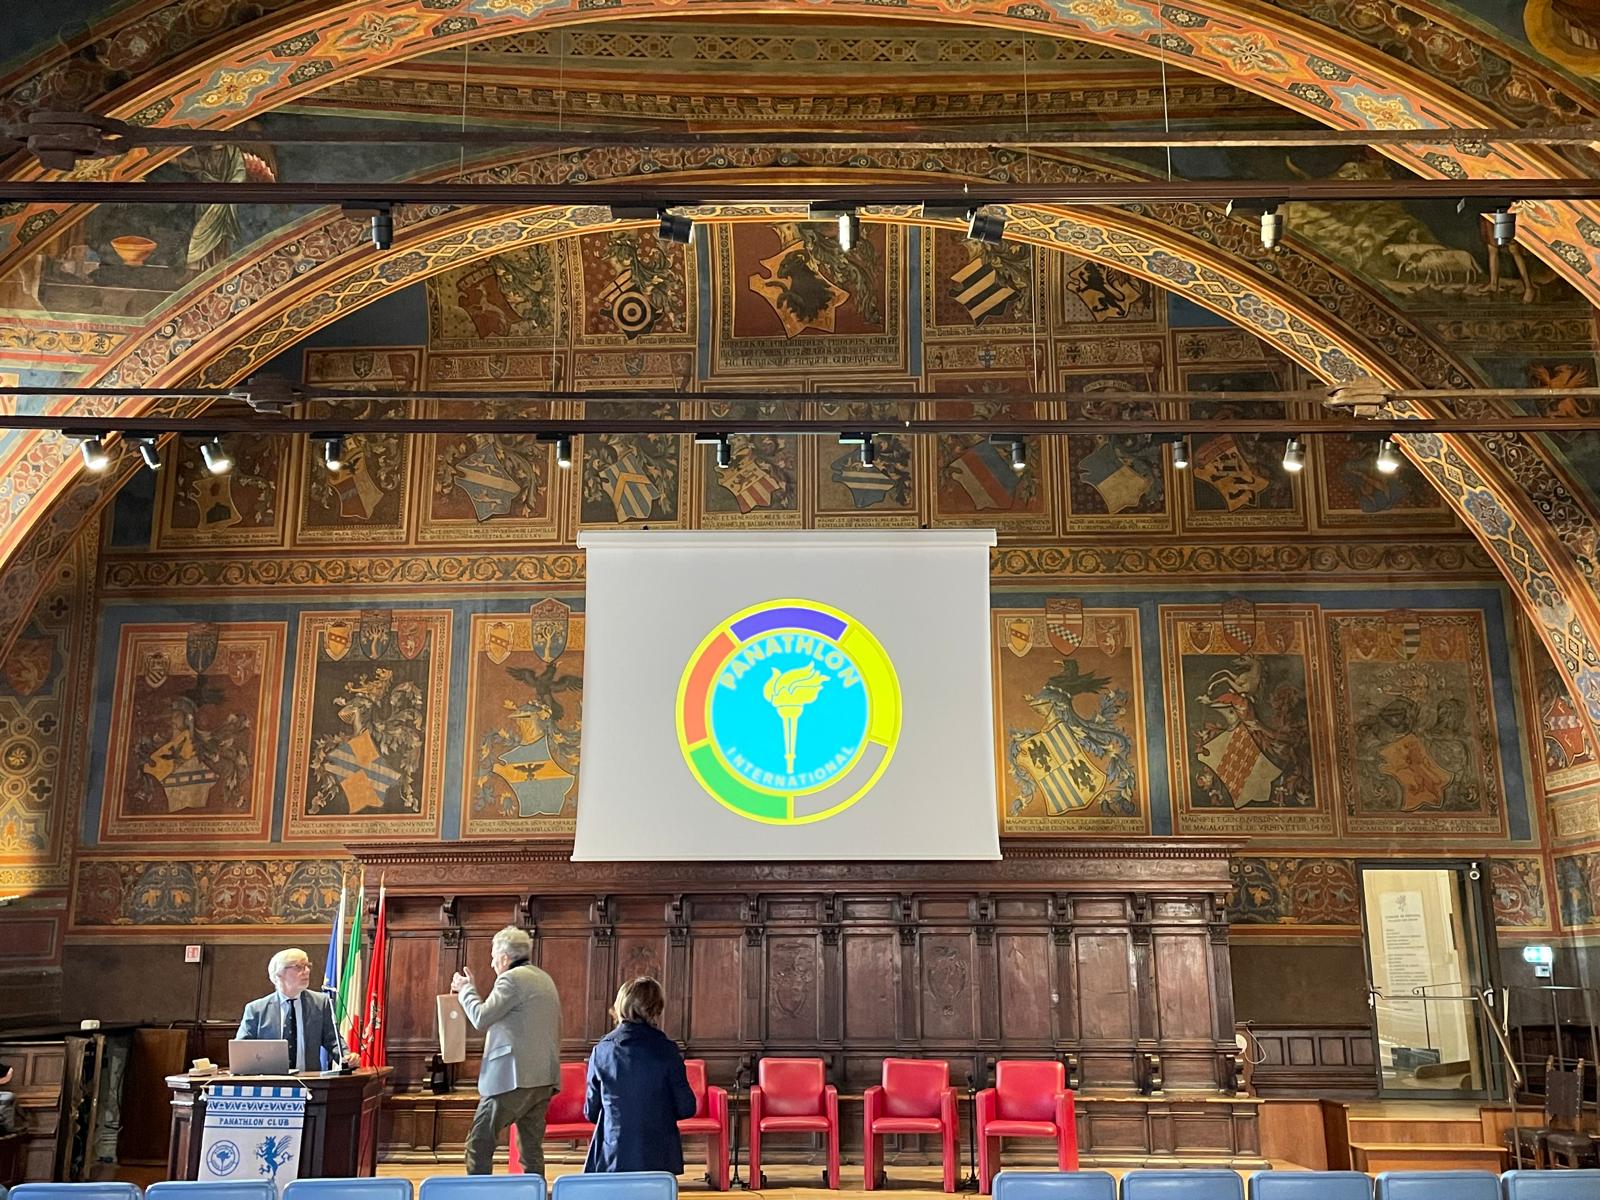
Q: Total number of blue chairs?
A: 10